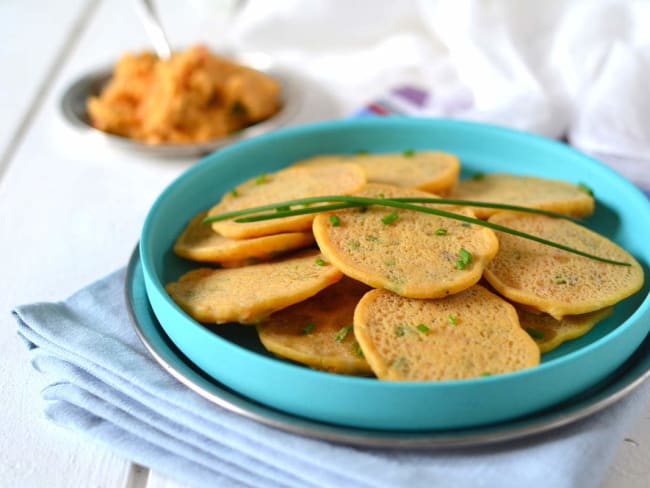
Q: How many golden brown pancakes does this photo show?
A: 10